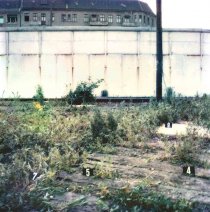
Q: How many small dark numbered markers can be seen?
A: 4